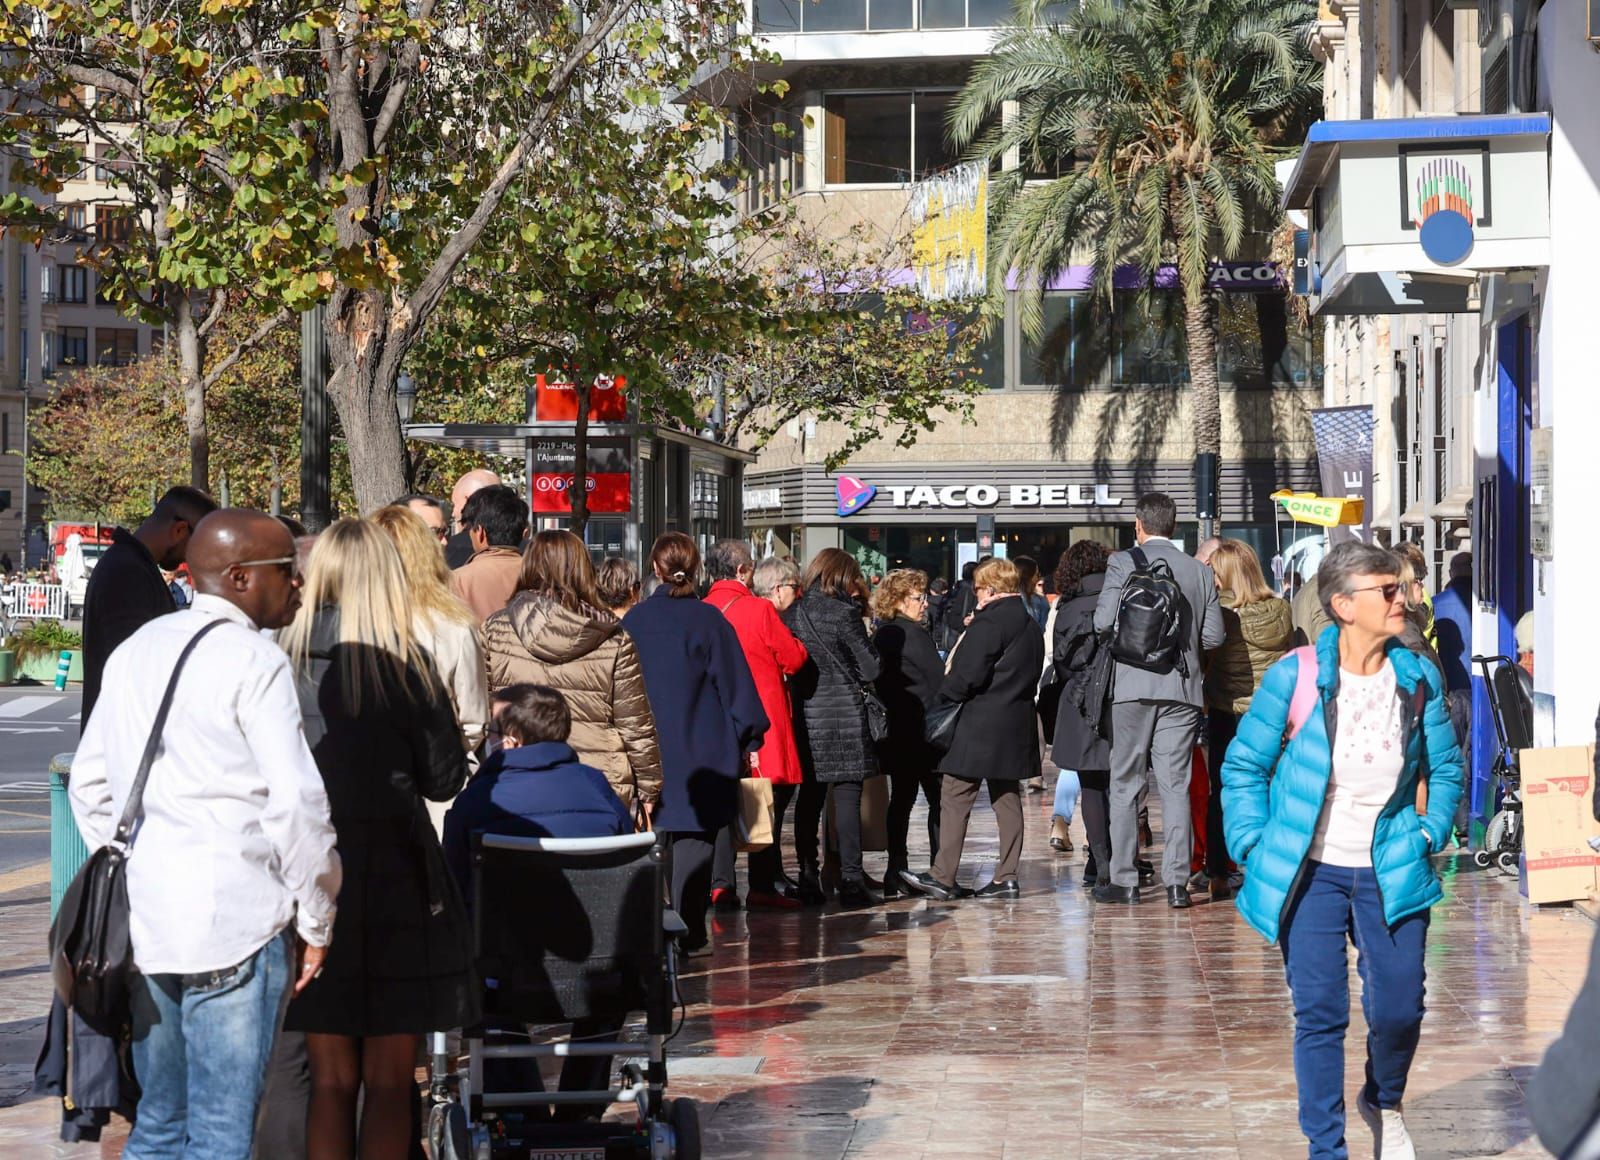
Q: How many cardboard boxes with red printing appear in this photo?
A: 1